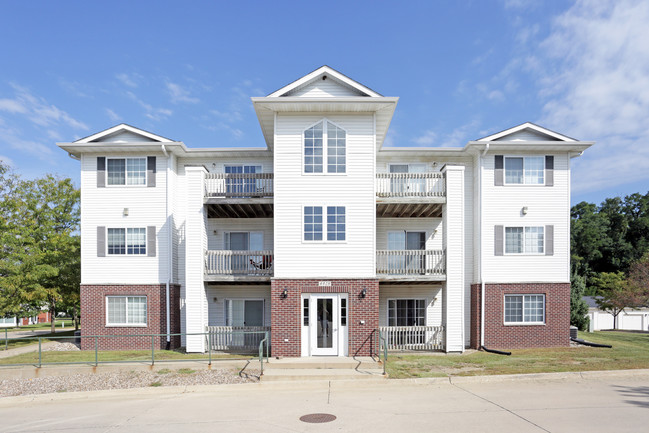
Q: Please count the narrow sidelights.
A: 2